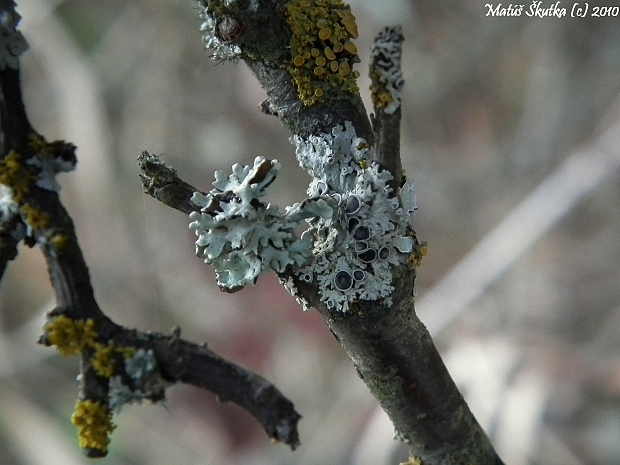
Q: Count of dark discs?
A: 8